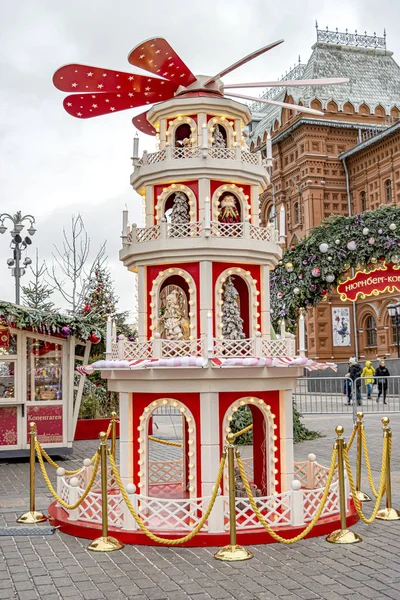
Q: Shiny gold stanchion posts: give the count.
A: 7